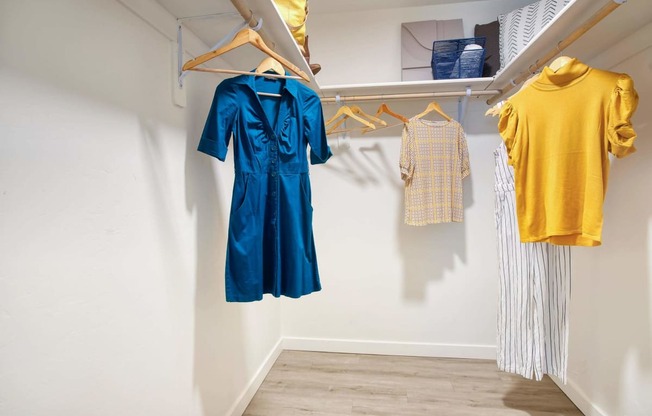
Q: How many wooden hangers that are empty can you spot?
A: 4